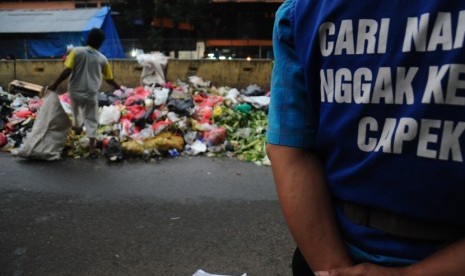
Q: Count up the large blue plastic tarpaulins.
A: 1